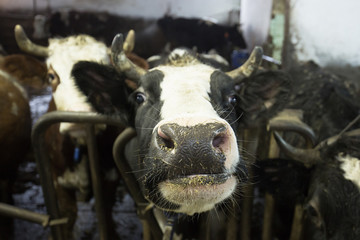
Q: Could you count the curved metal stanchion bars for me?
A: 3